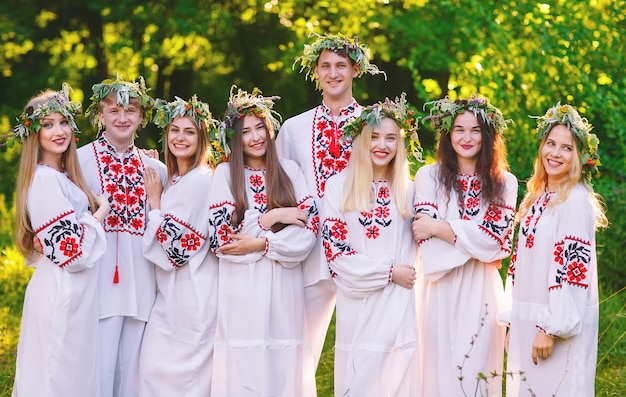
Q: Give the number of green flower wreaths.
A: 8